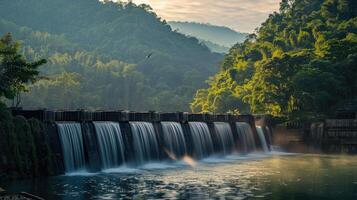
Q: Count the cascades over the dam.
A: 8